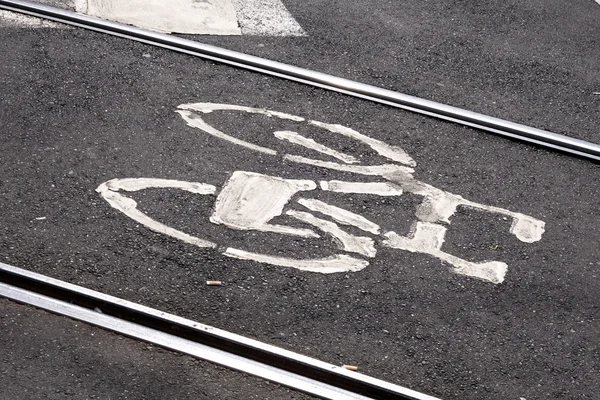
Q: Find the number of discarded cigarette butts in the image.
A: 2